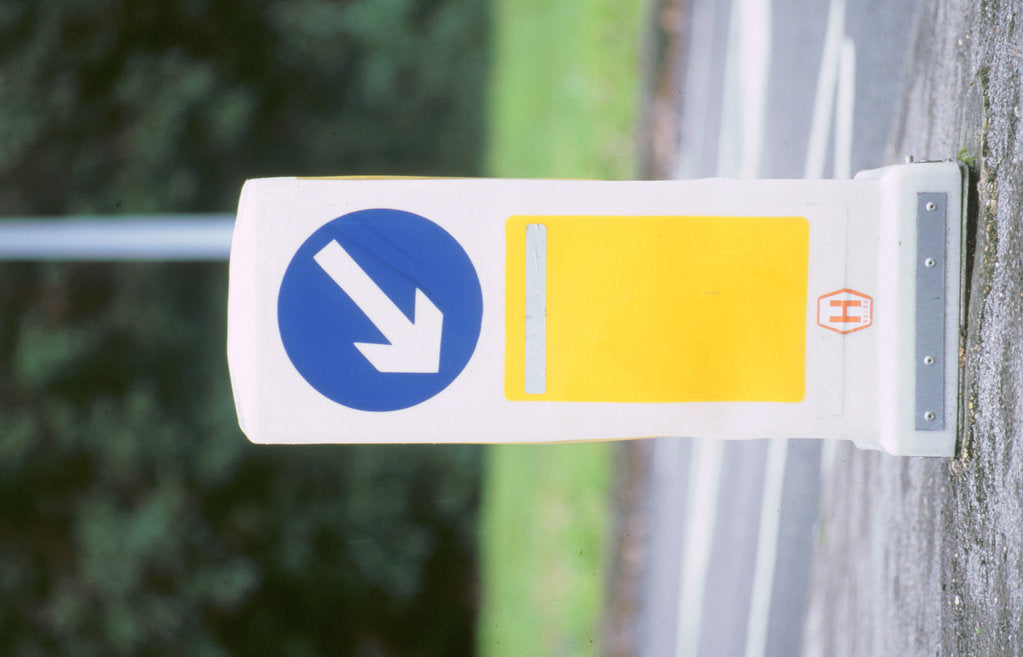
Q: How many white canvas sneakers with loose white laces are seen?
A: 0